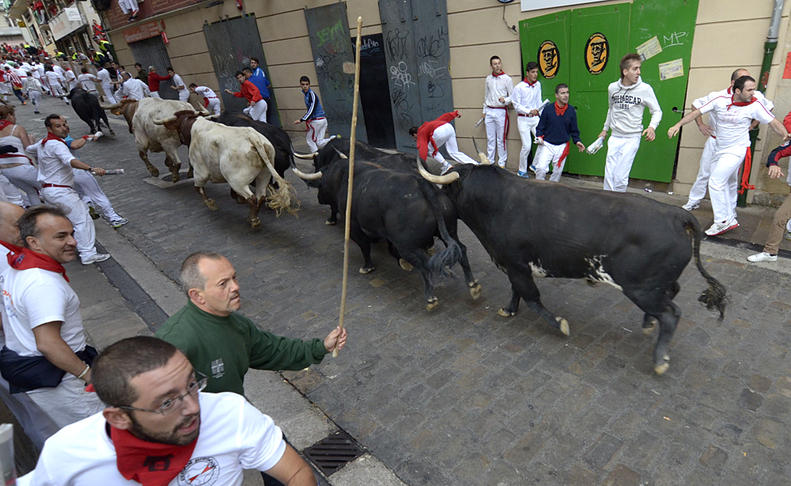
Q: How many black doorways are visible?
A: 1